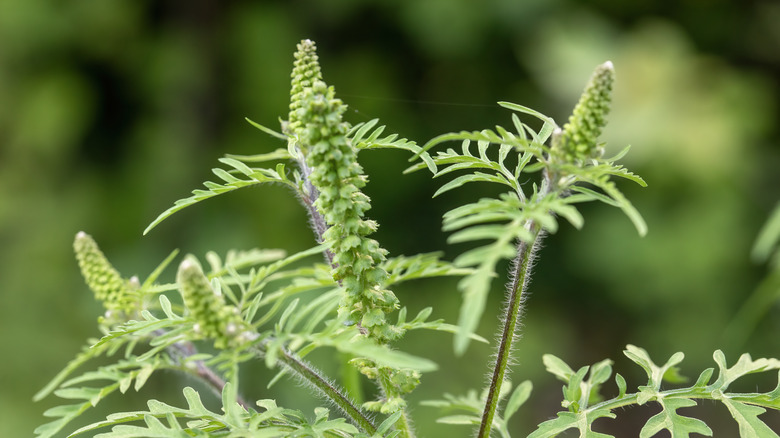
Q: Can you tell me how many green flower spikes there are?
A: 5